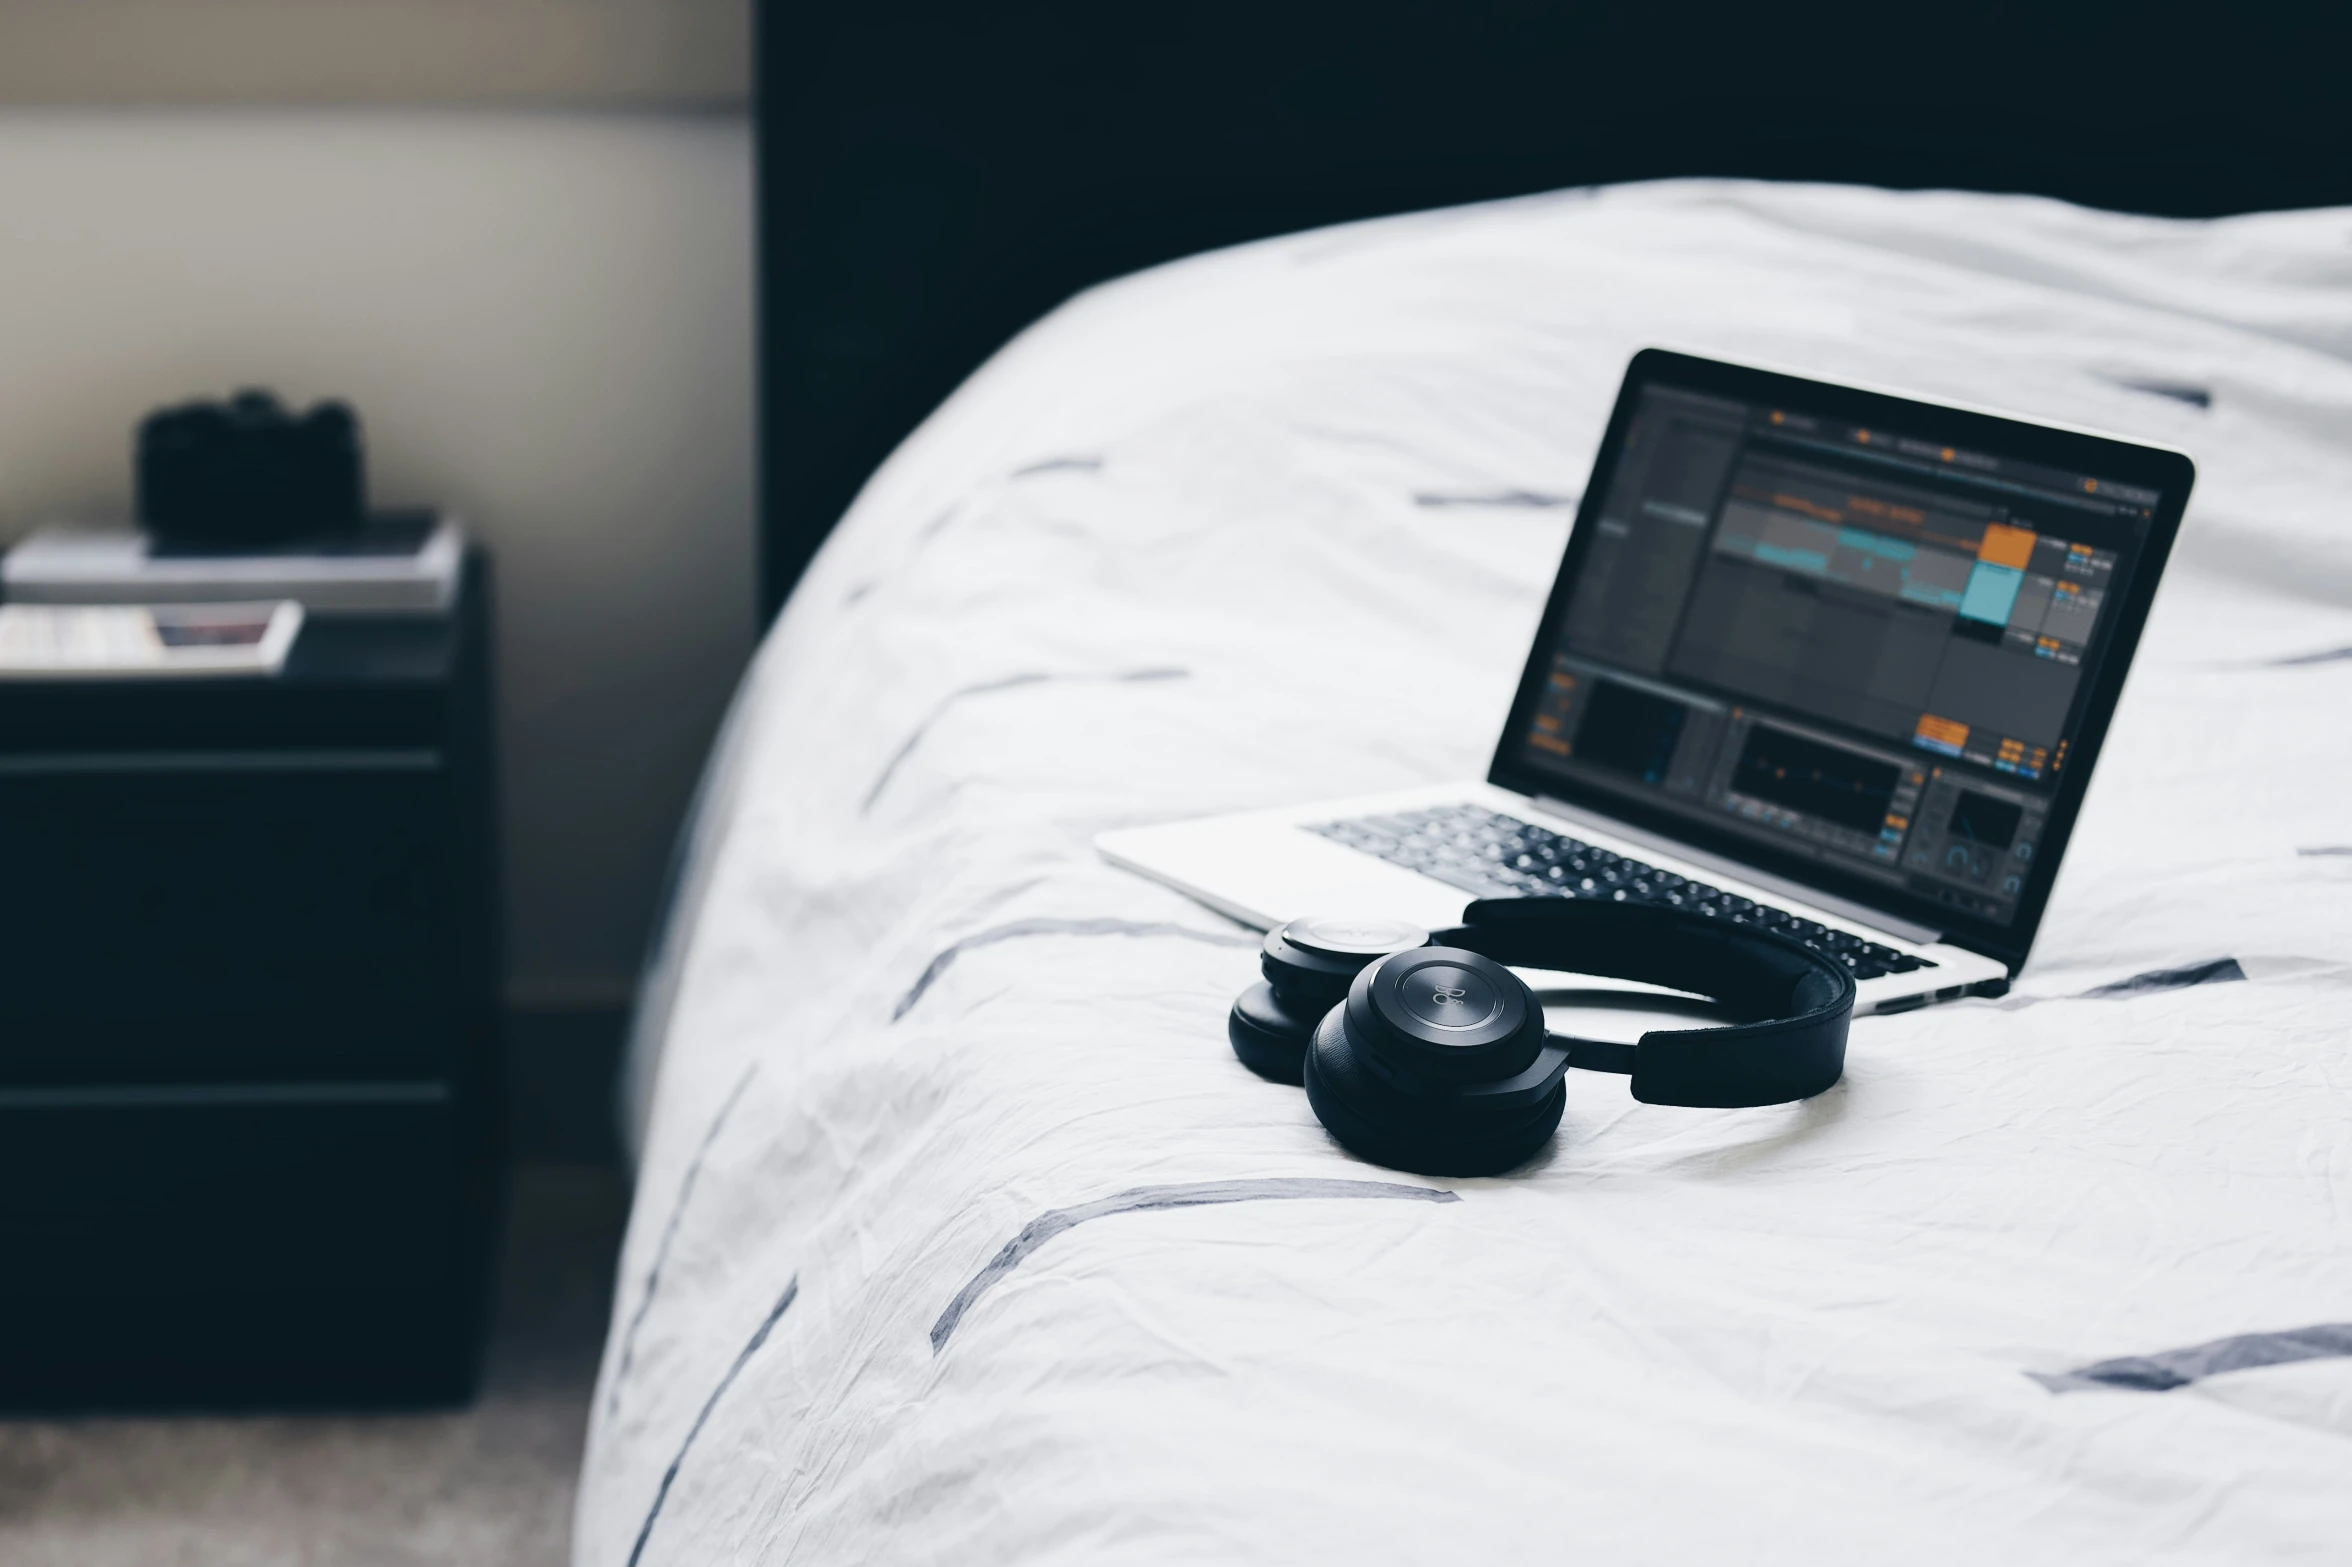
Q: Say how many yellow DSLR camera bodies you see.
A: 0